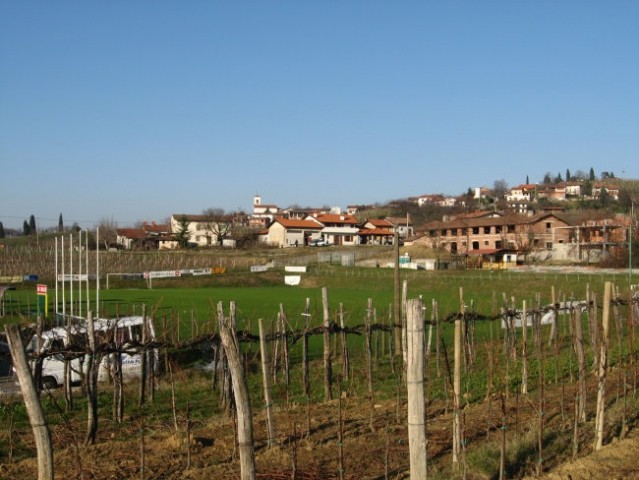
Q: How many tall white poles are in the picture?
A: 6